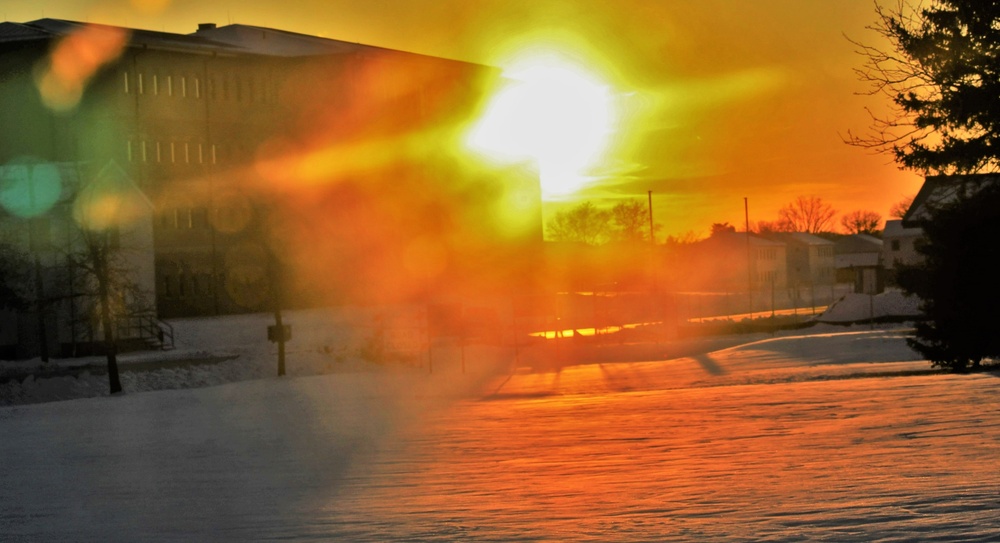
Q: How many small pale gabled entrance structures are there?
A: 1